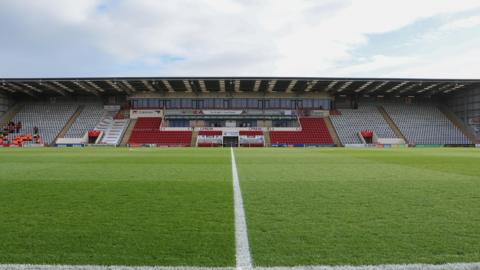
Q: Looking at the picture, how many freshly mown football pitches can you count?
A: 1